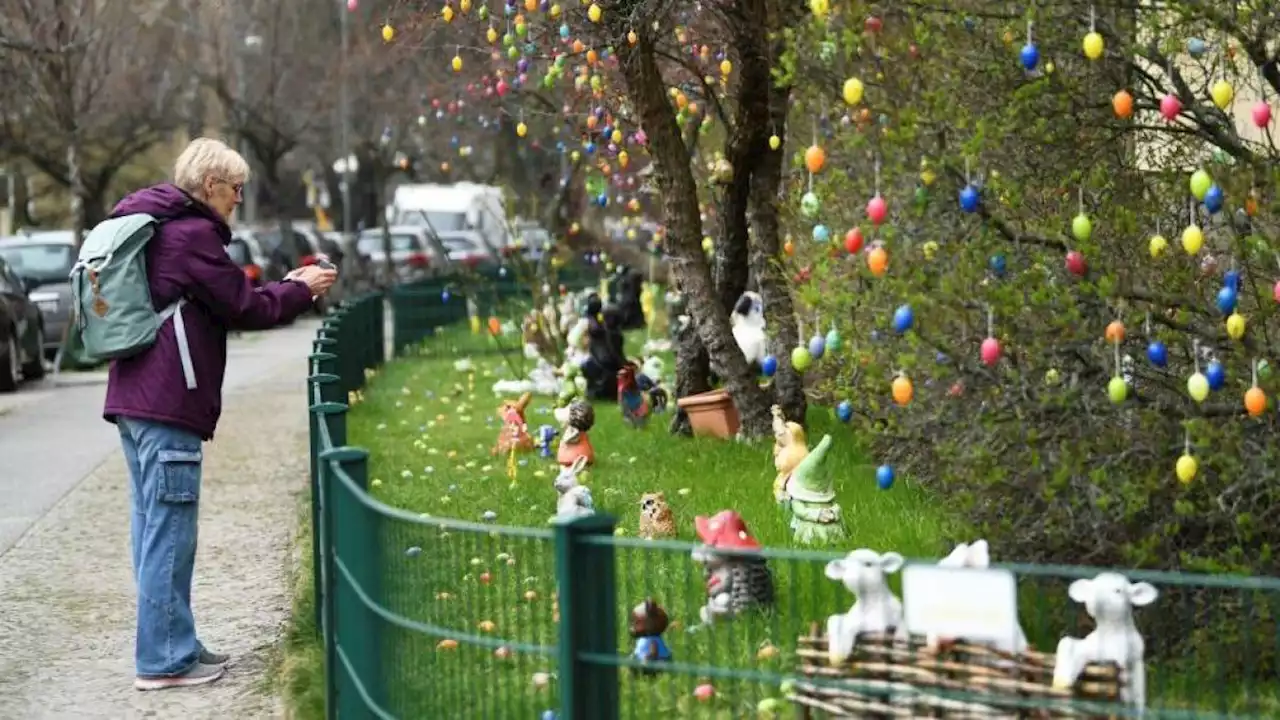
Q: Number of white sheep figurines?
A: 2